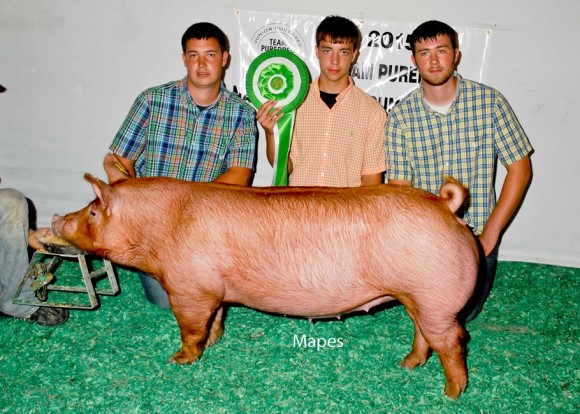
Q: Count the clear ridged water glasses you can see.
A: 0